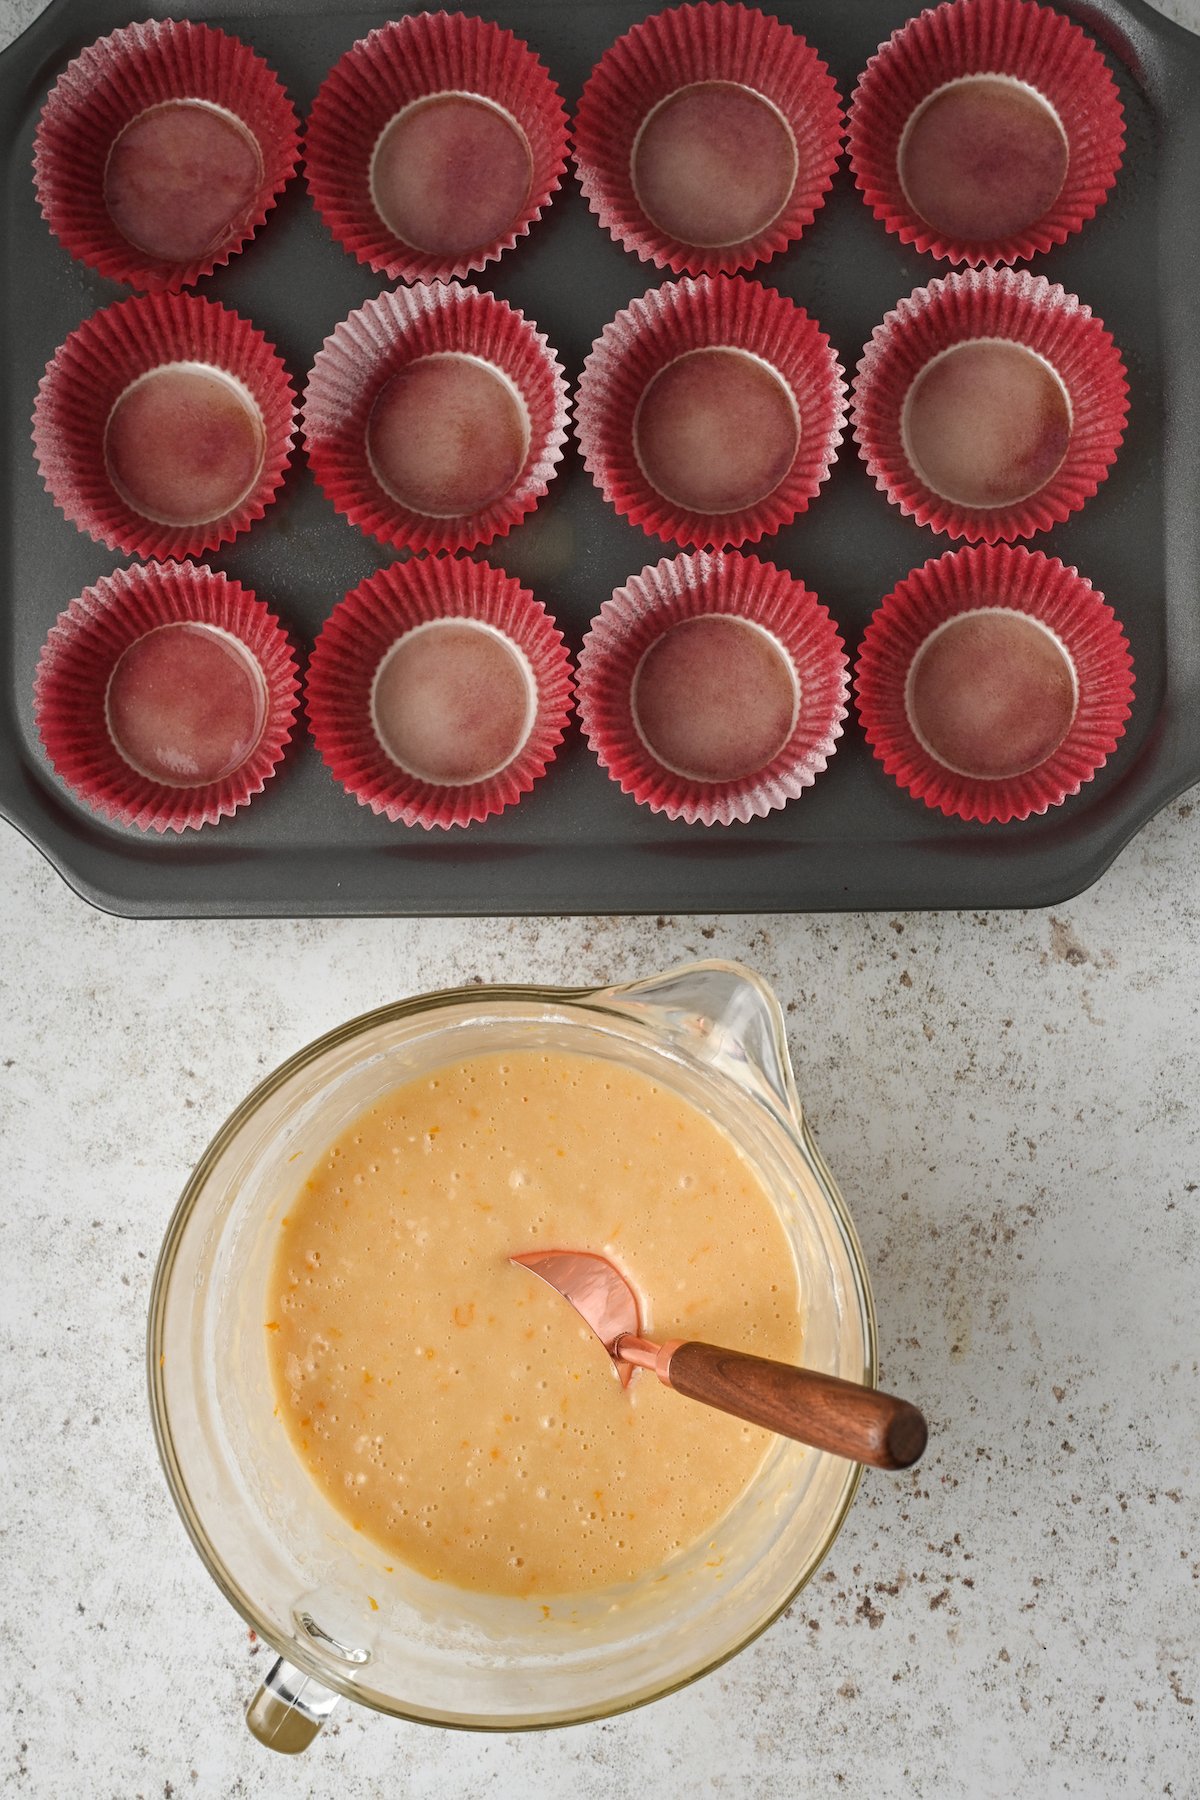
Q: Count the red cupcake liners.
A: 12